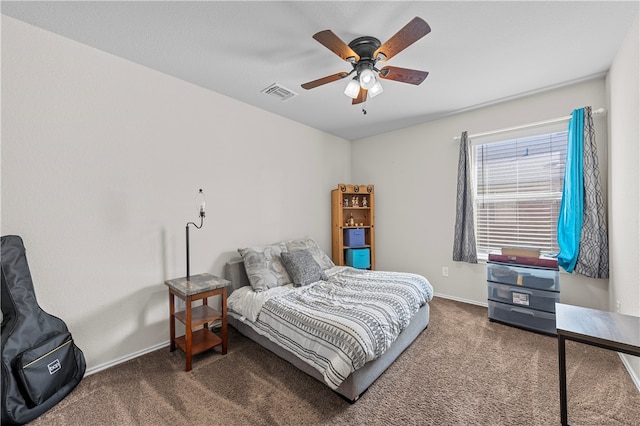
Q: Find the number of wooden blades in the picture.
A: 5